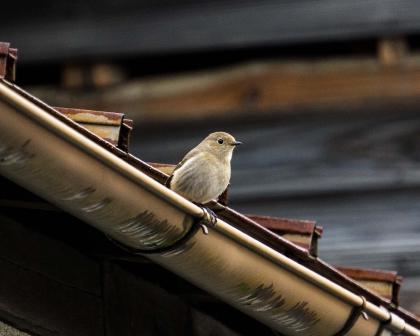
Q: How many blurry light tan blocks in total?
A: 3